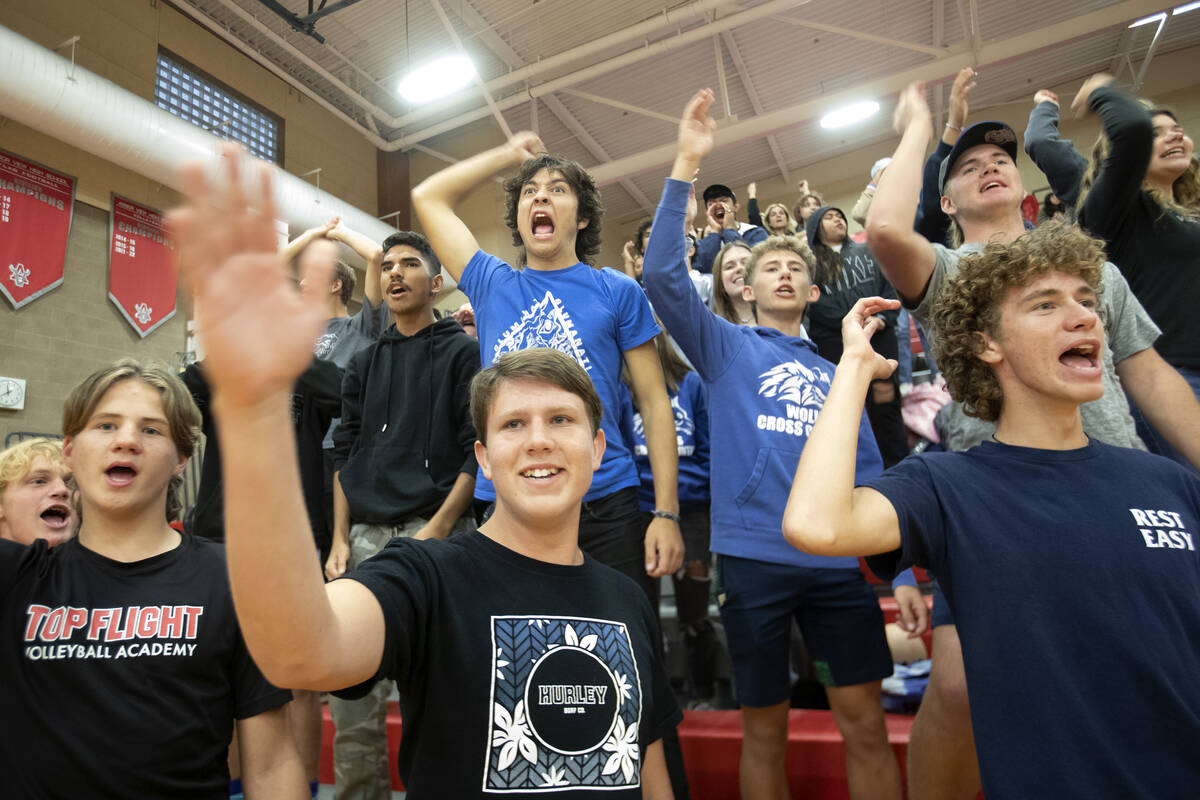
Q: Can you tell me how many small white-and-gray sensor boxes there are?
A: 0